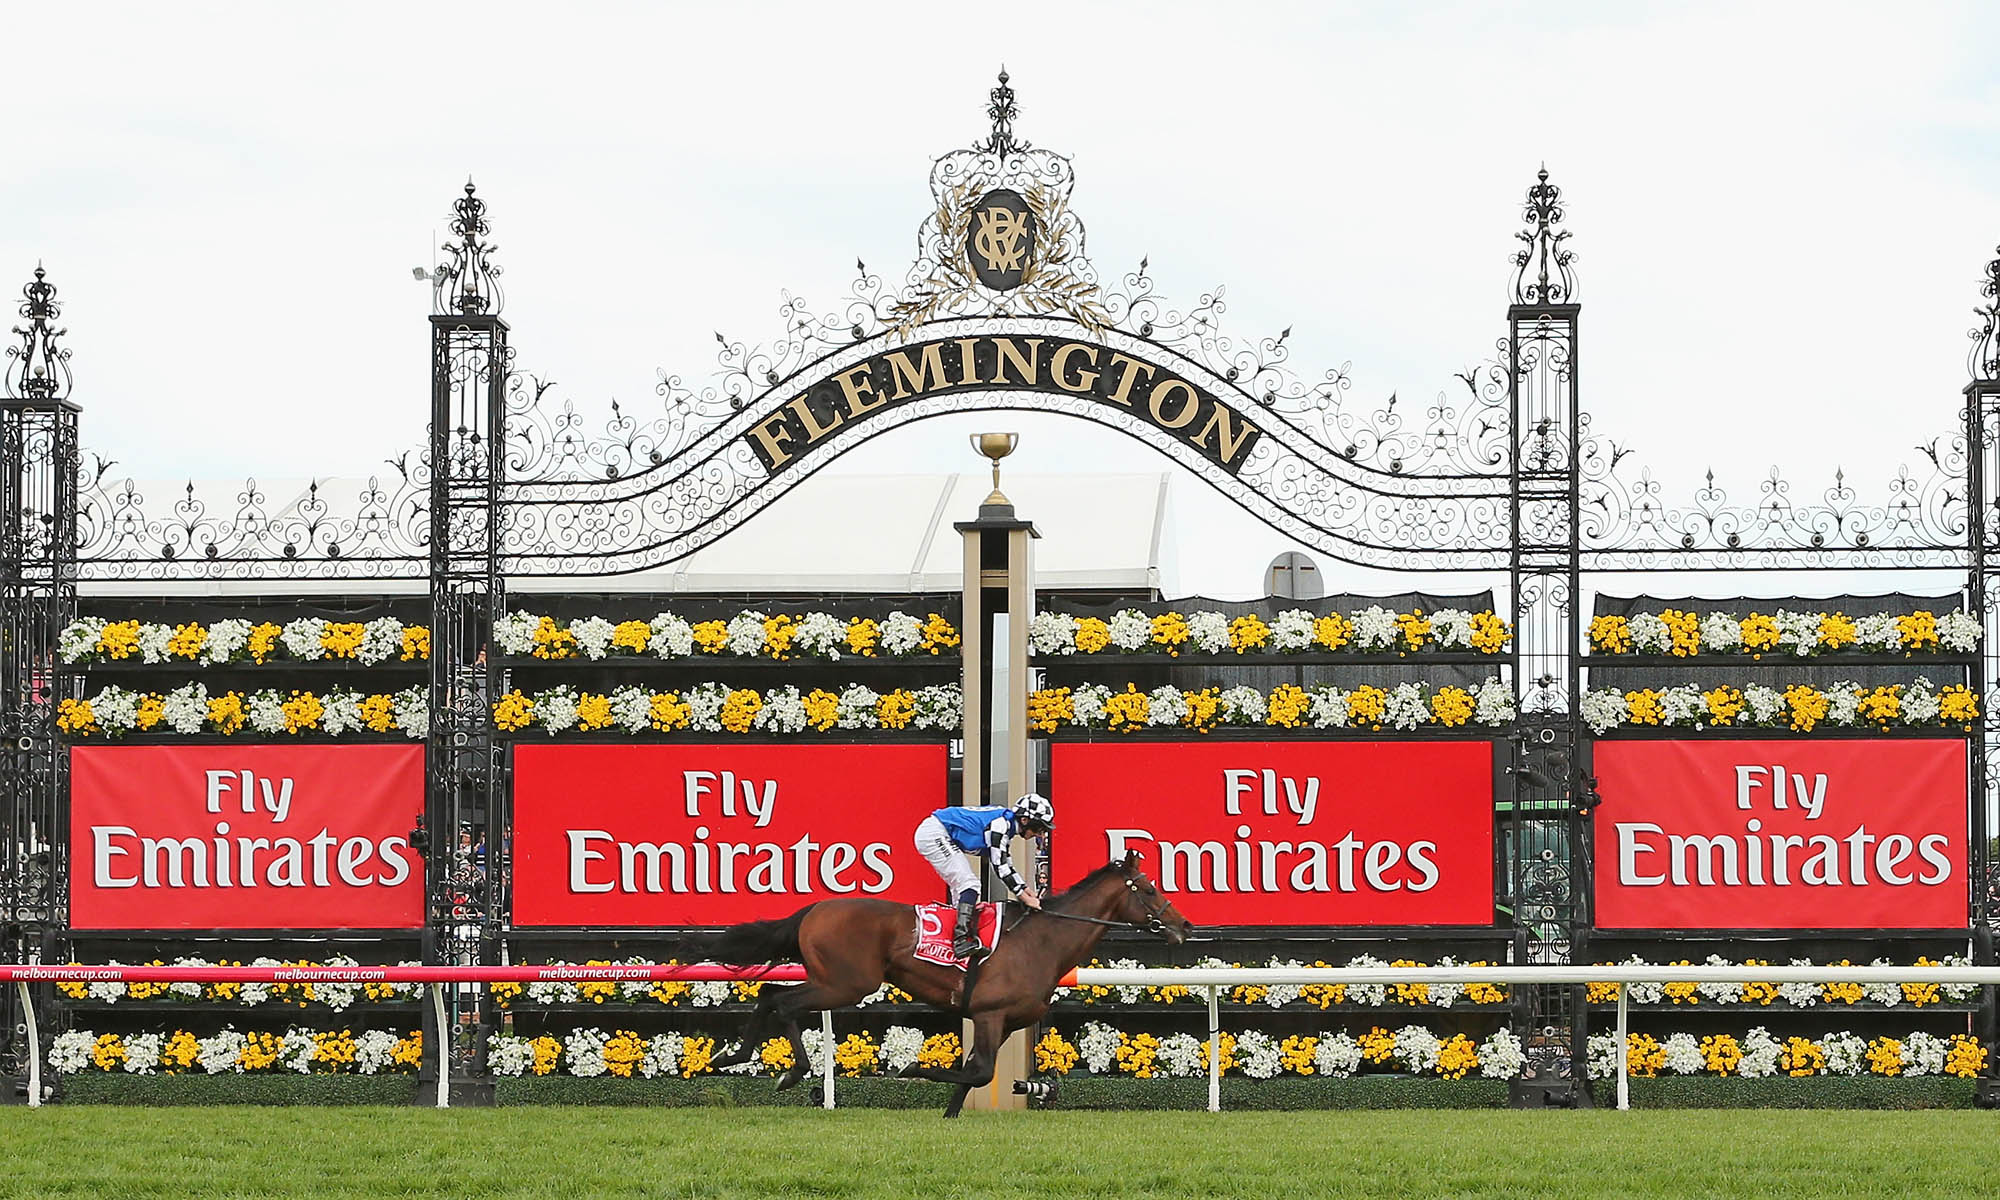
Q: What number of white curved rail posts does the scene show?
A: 5